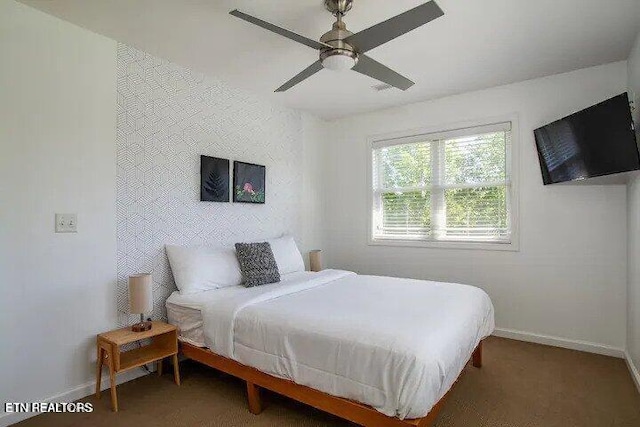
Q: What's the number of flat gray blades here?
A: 4